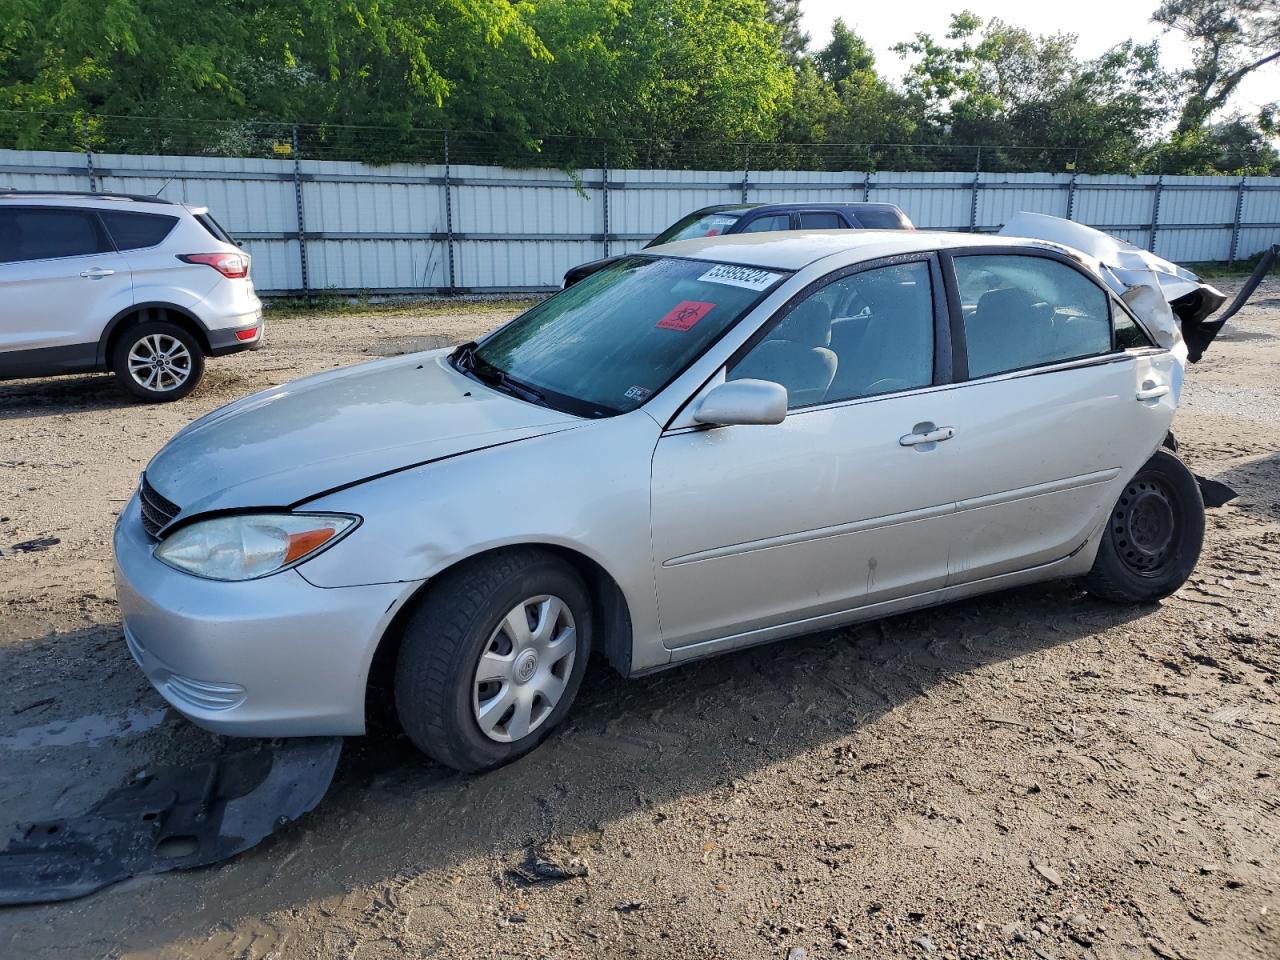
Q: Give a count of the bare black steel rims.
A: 1